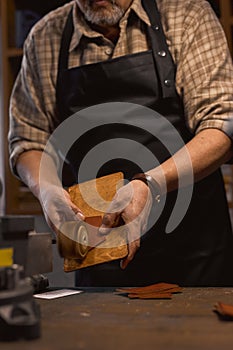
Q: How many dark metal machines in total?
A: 1